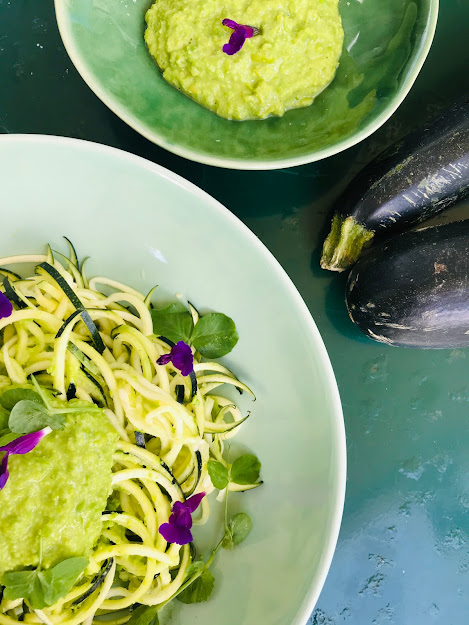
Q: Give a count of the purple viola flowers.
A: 5